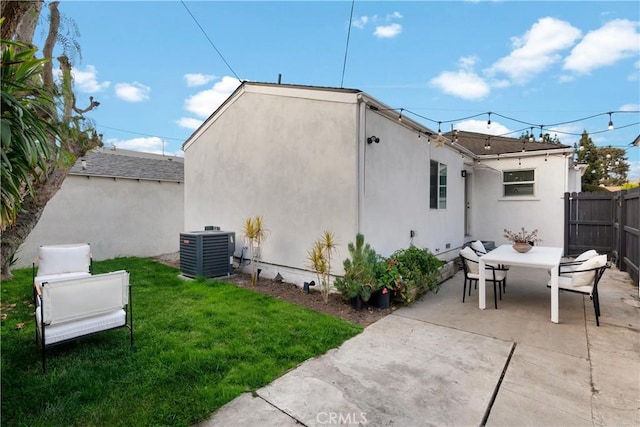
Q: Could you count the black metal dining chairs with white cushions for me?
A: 4